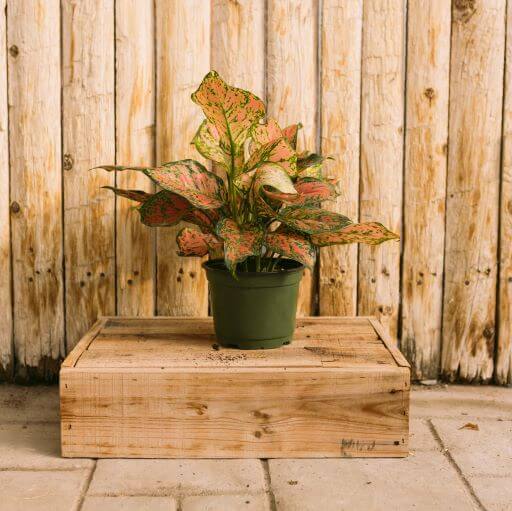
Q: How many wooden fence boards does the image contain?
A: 12